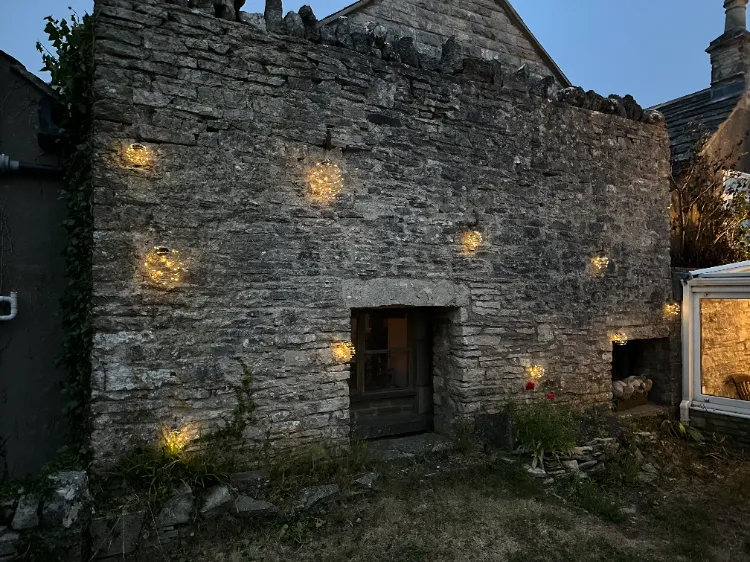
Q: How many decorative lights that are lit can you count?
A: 10